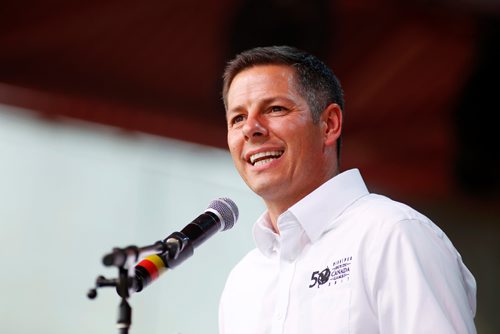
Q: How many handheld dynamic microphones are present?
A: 1